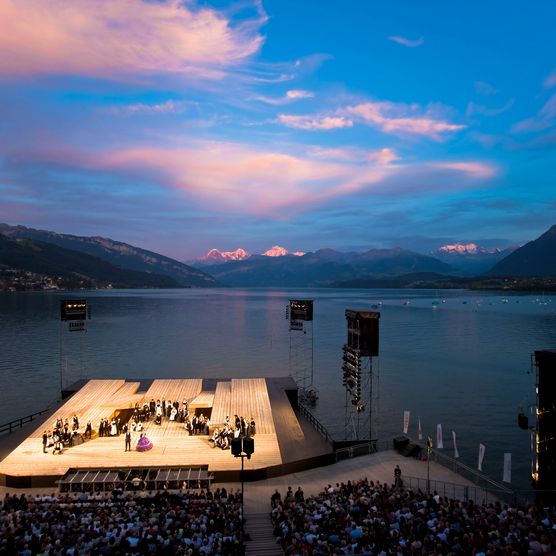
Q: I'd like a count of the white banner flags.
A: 6